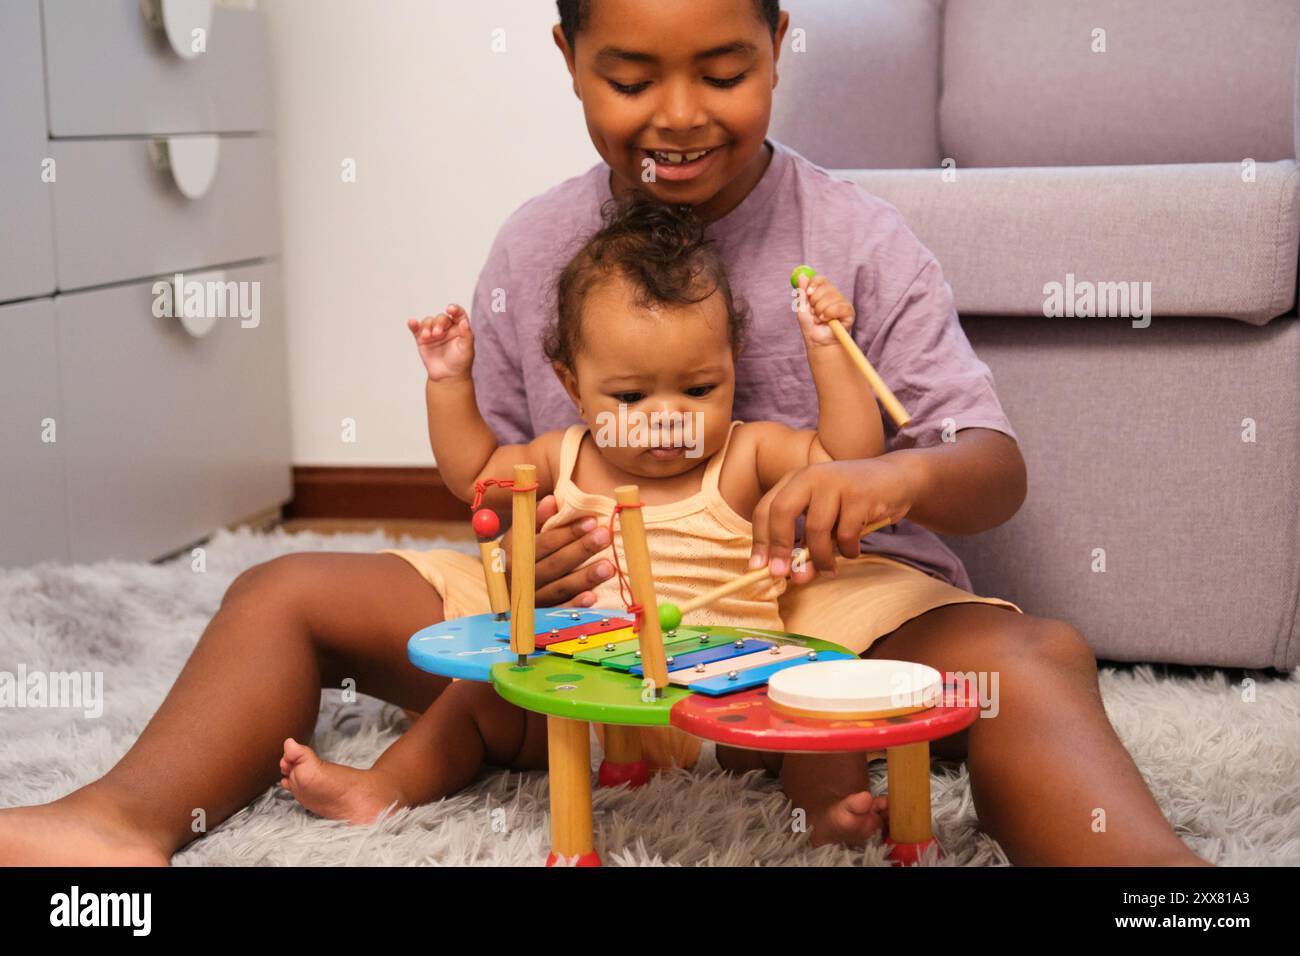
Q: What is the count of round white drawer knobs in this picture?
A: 3